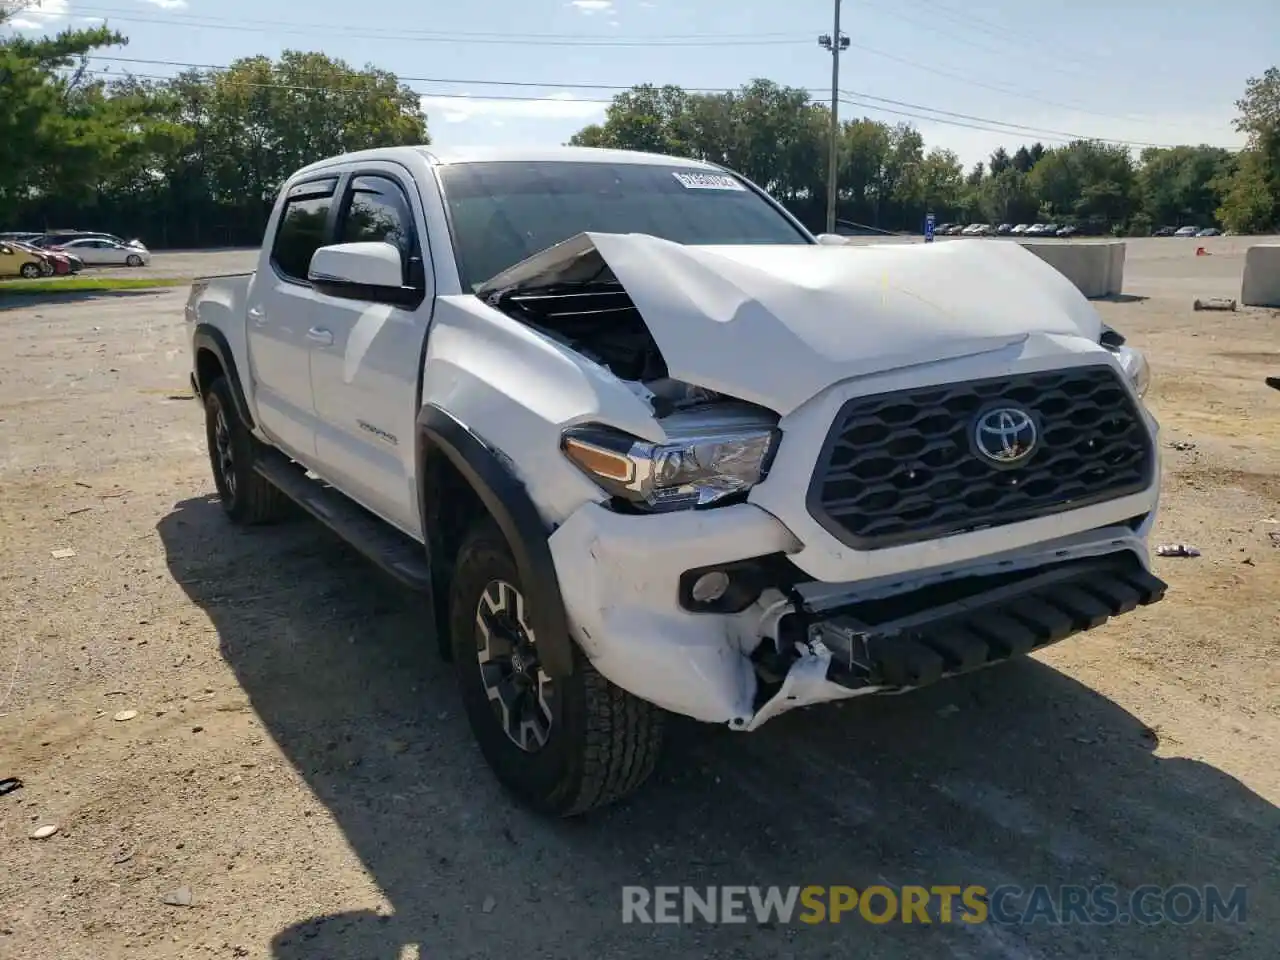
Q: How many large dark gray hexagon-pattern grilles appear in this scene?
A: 1